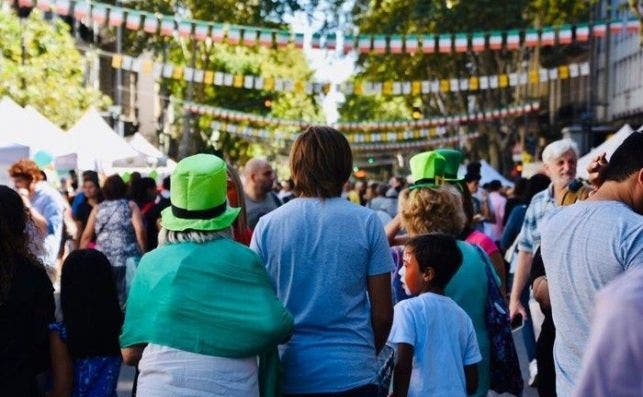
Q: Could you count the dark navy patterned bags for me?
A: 1